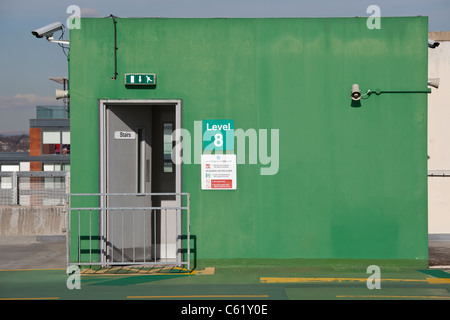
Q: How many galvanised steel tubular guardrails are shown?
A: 1